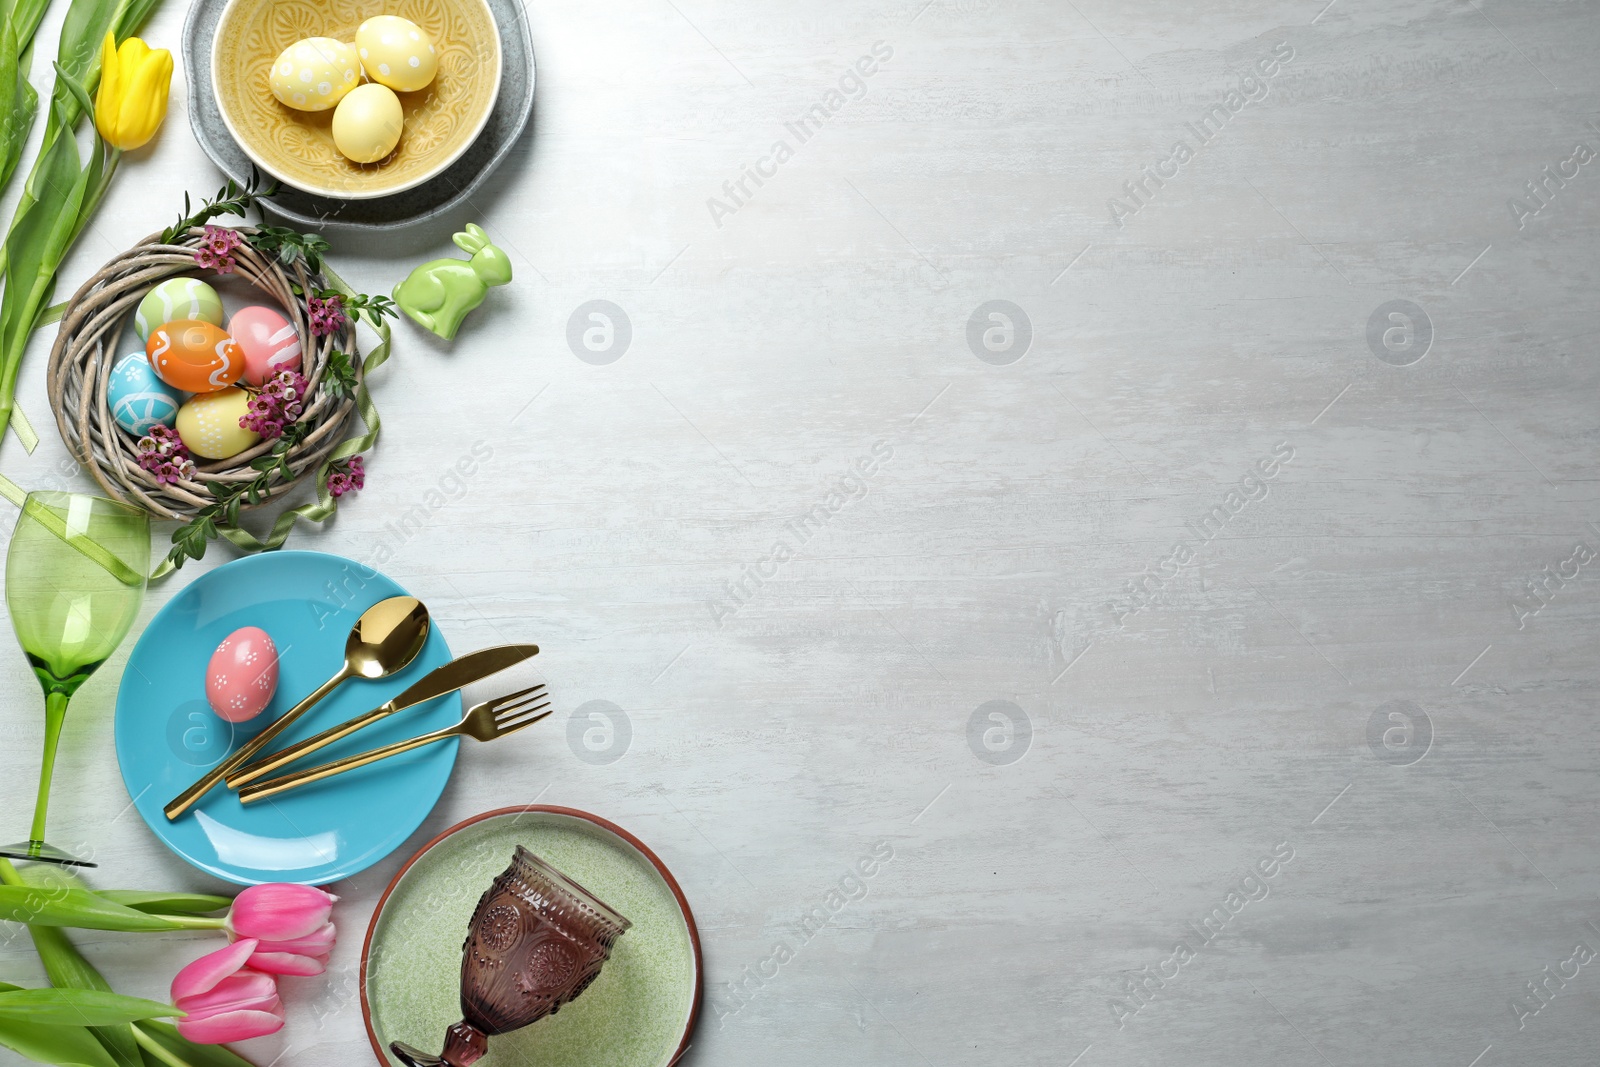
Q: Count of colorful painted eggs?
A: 9